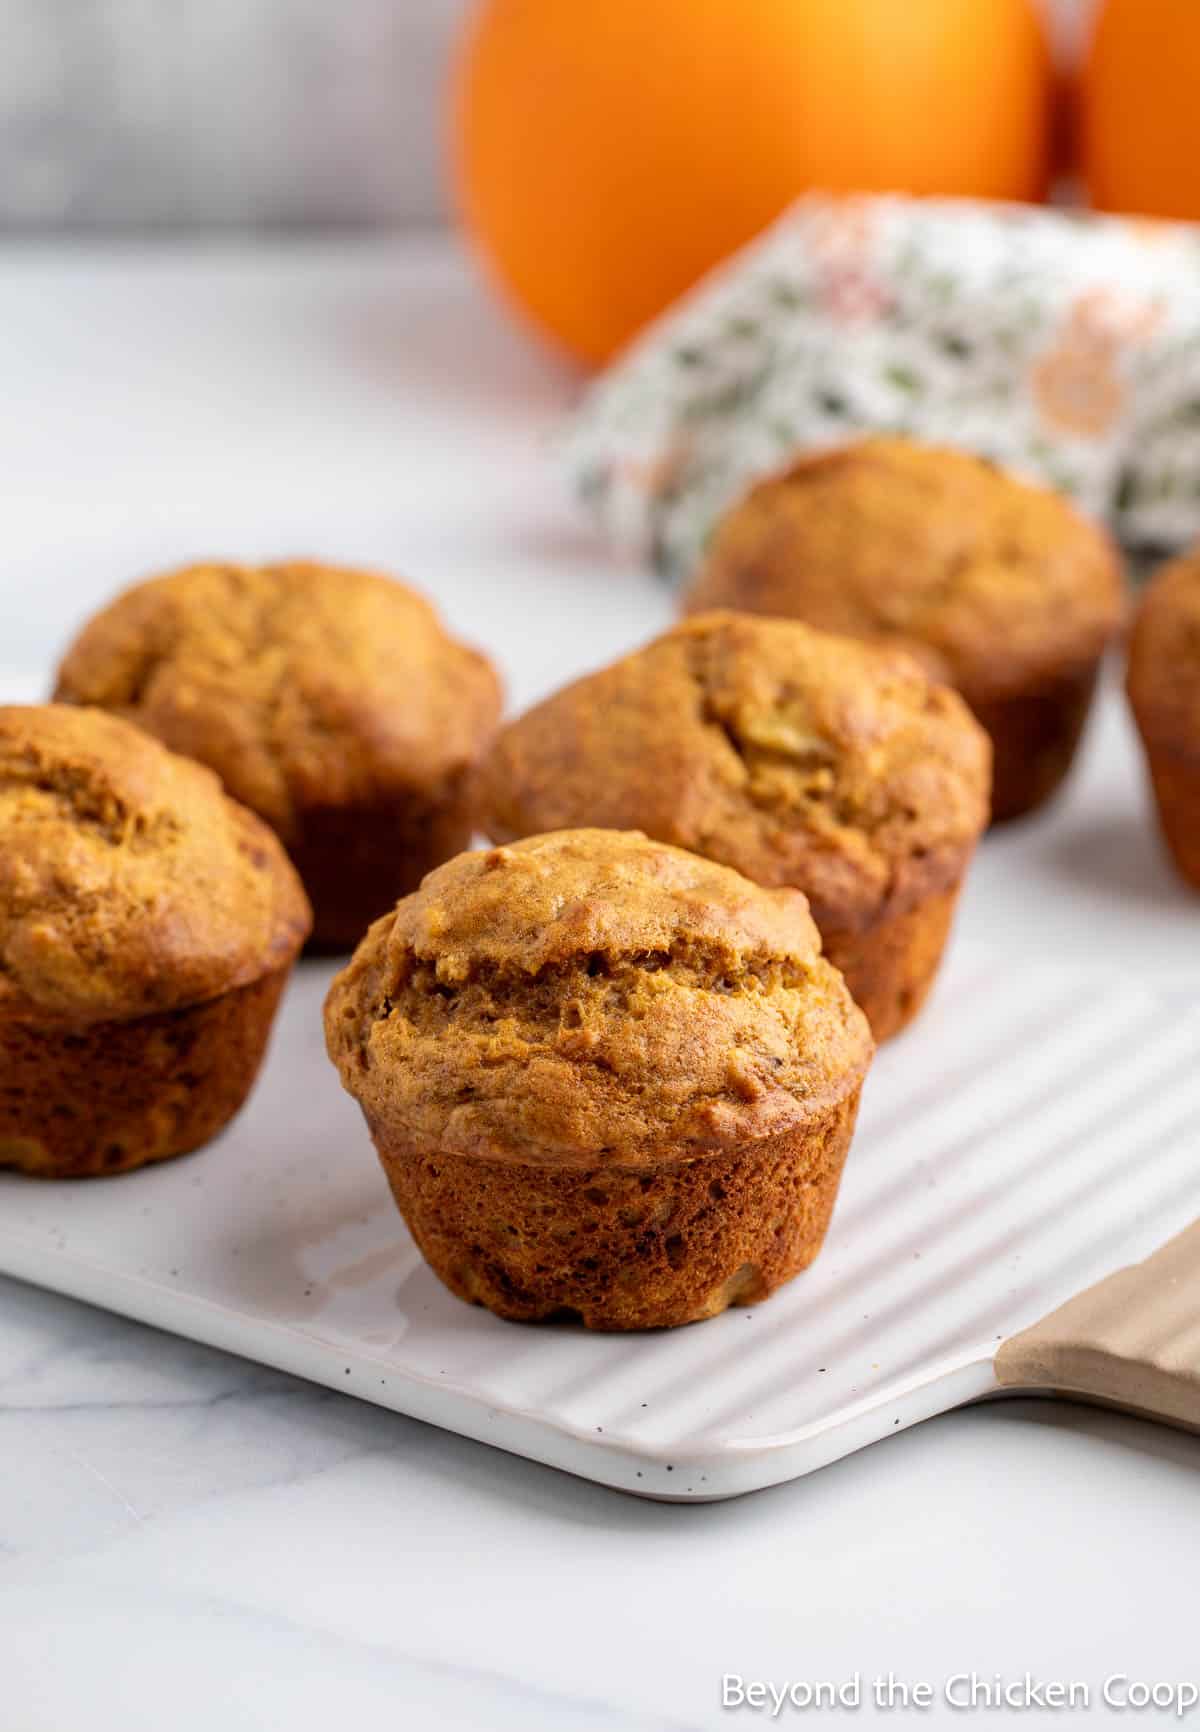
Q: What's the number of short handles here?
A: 1